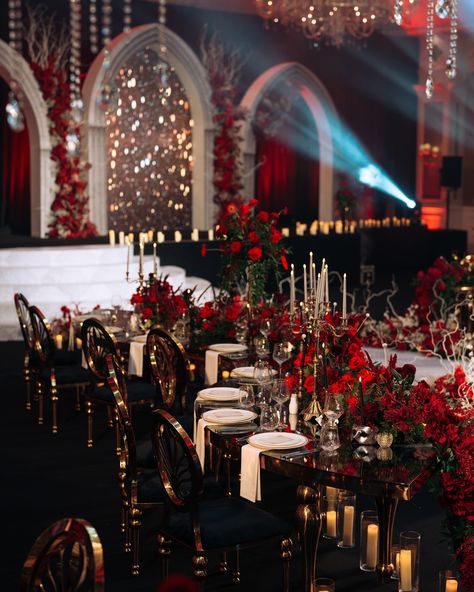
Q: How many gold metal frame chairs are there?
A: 8